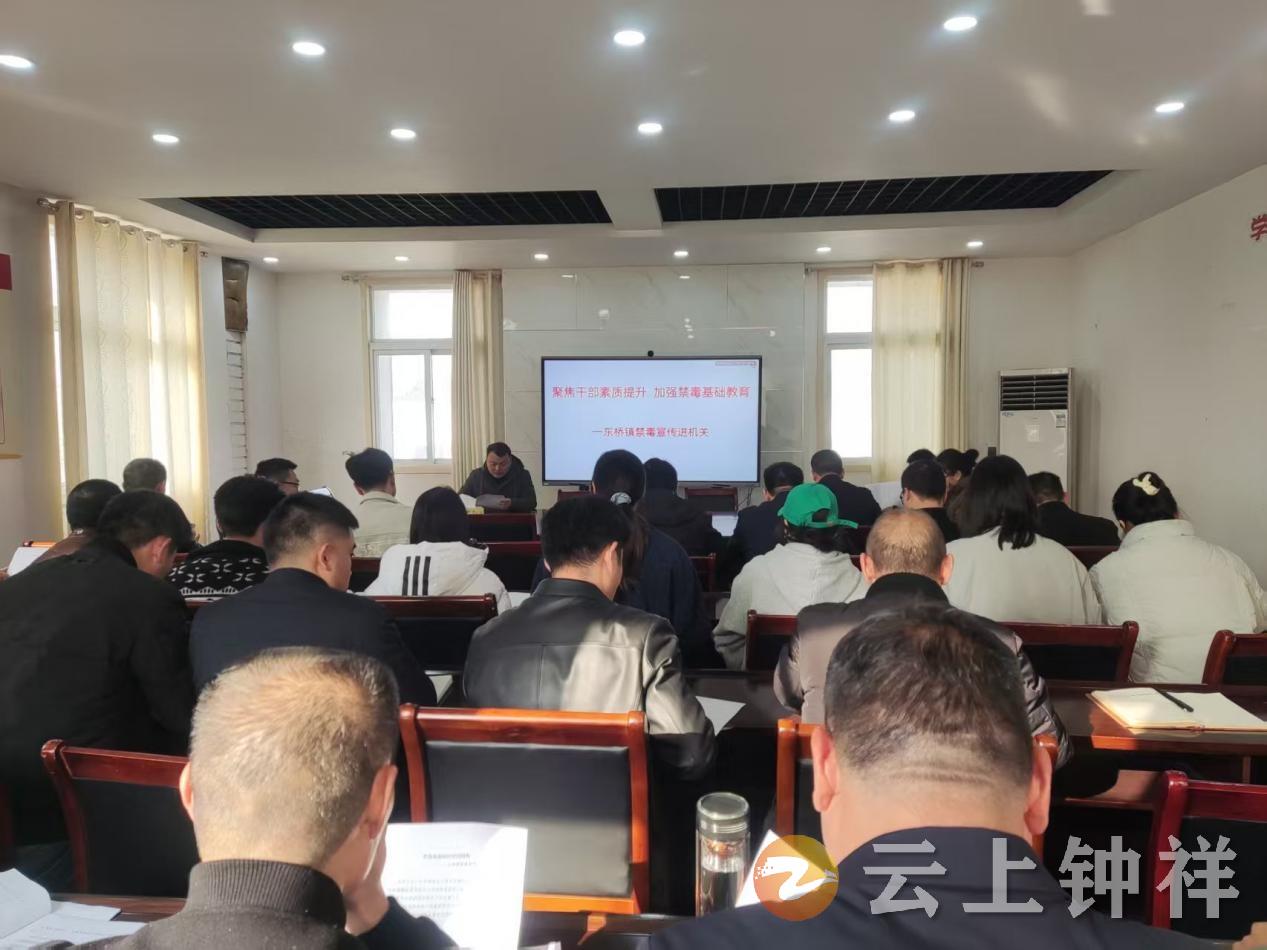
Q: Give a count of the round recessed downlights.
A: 15